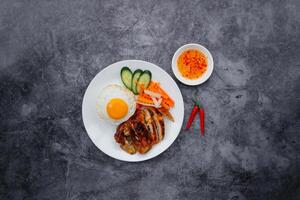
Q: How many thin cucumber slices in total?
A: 3